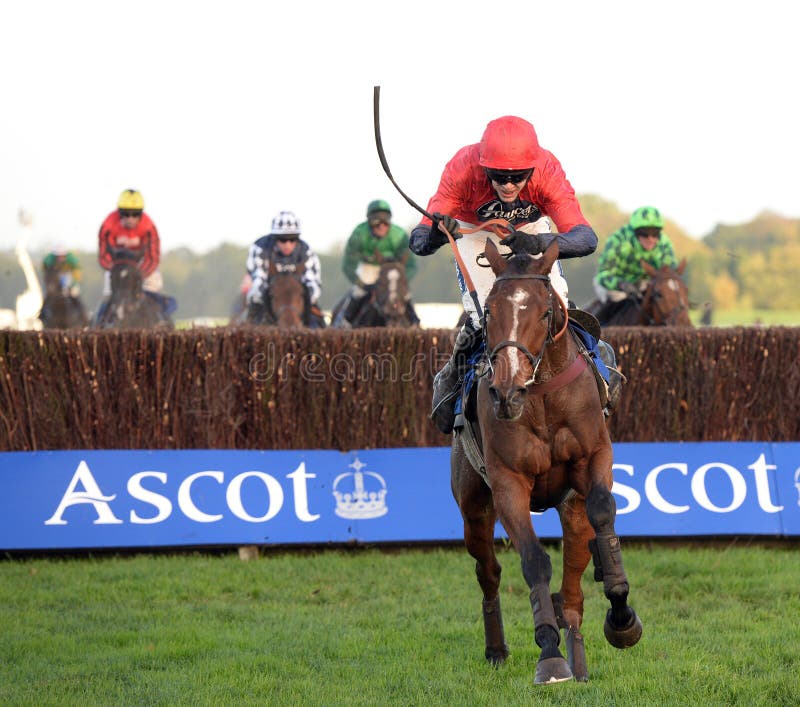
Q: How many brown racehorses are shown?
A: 6